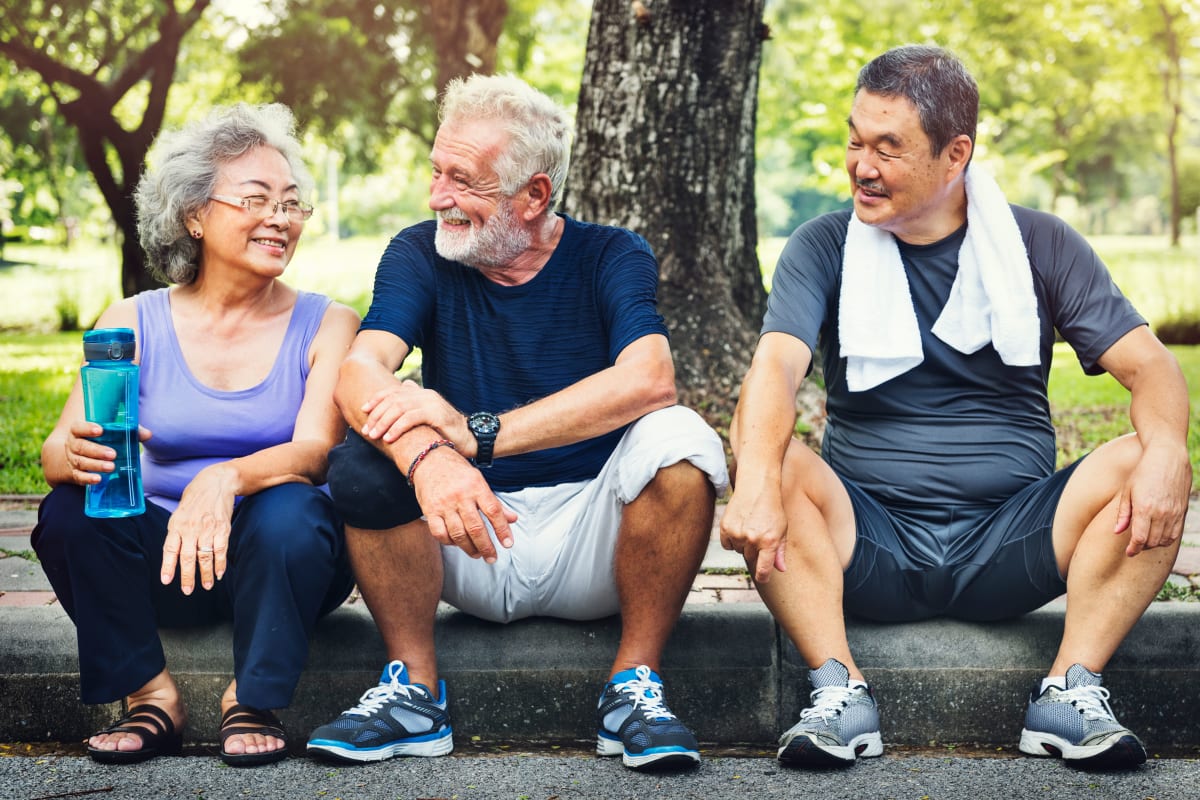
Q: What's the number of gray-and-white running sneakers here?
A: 2